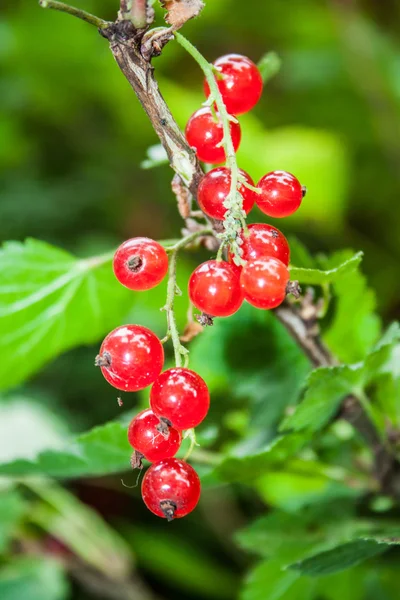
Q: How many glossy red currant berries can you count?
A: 12